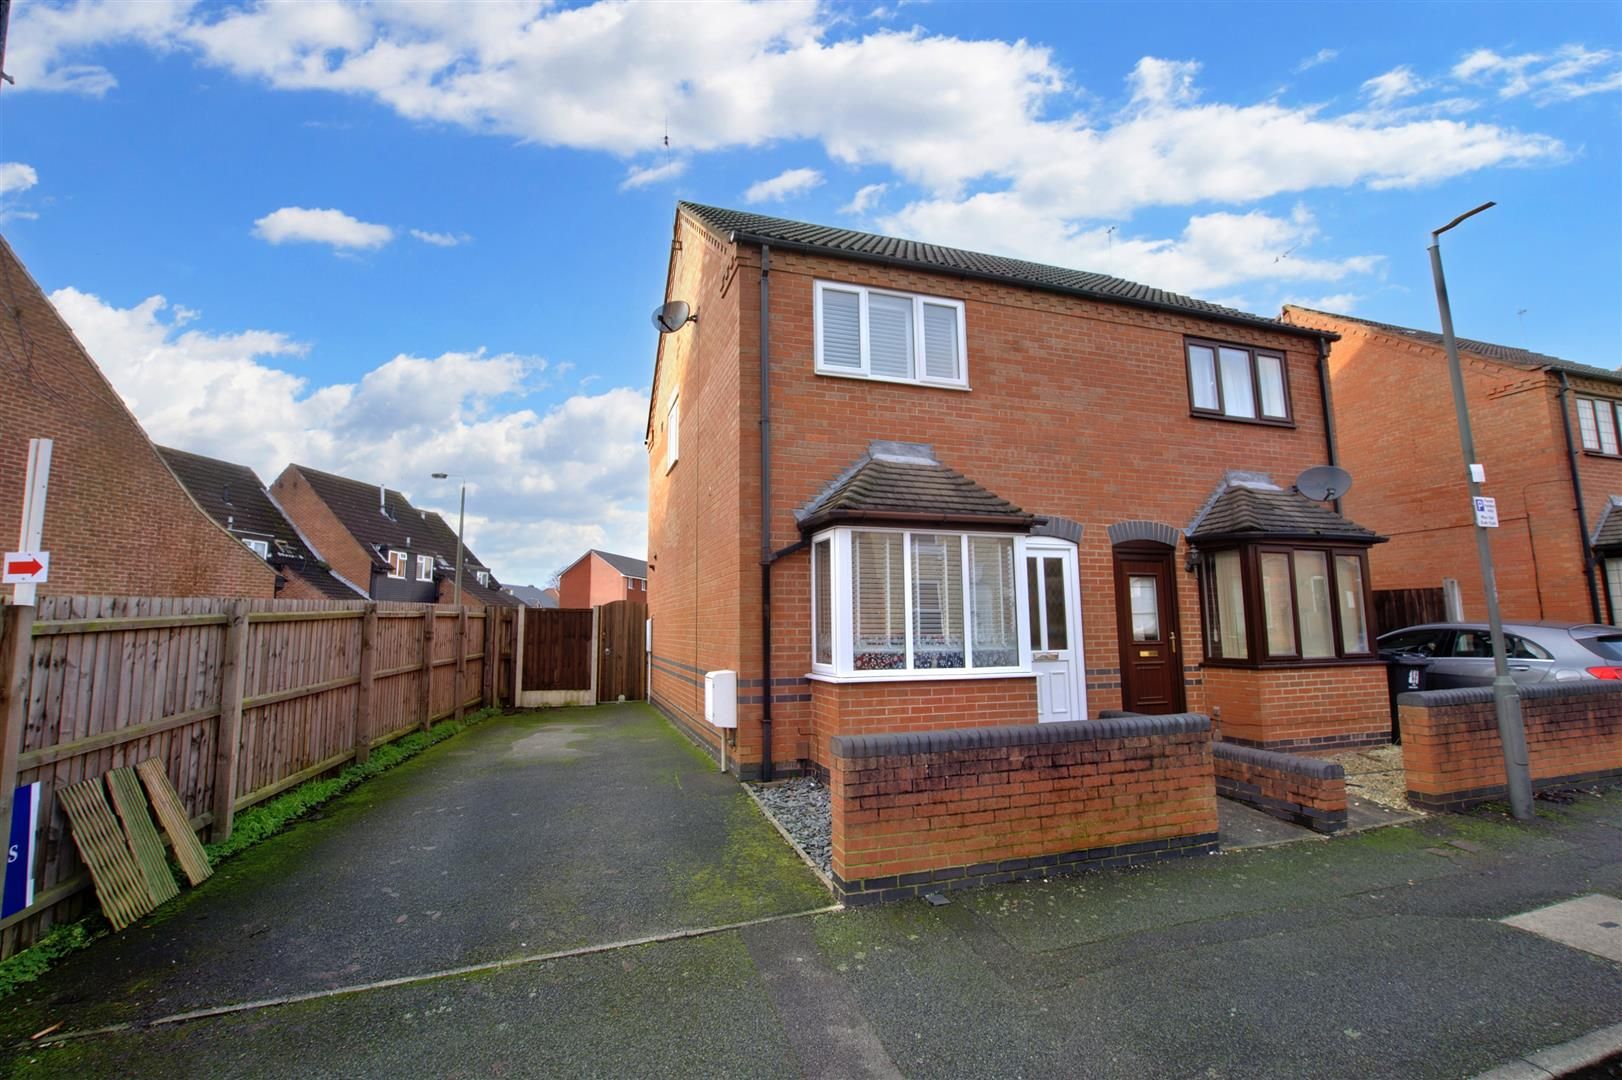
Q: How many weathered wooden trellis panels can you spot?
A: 3